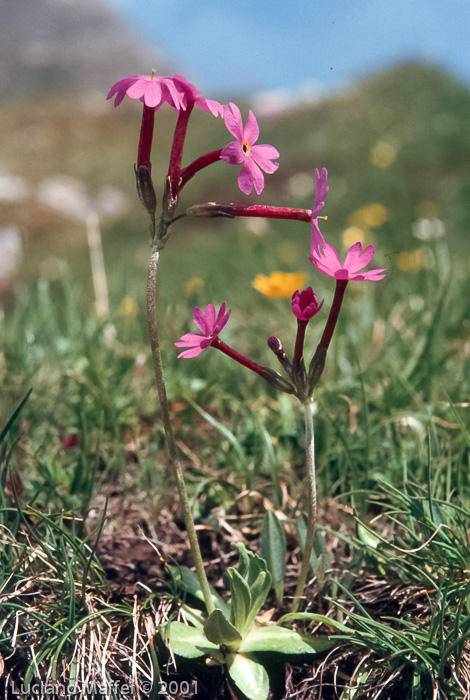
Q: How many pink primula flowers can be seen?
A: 7